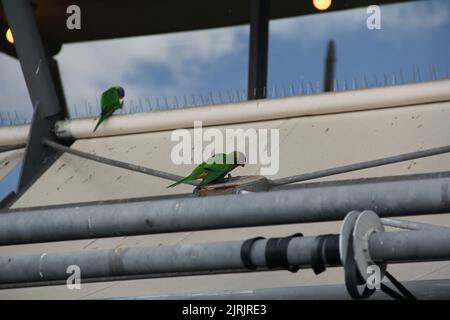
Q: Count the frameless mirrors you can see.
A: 0